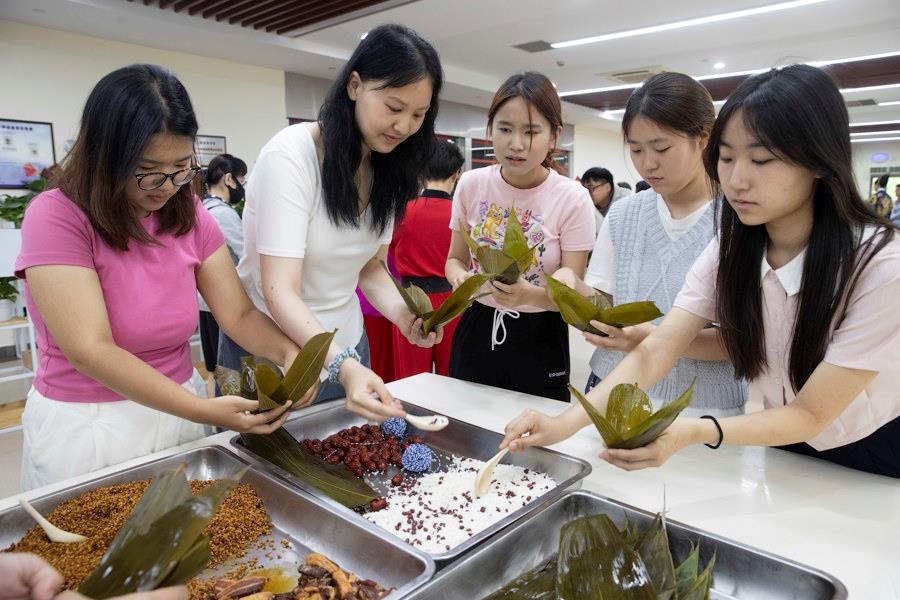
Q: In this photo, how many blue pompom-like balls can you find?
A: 2